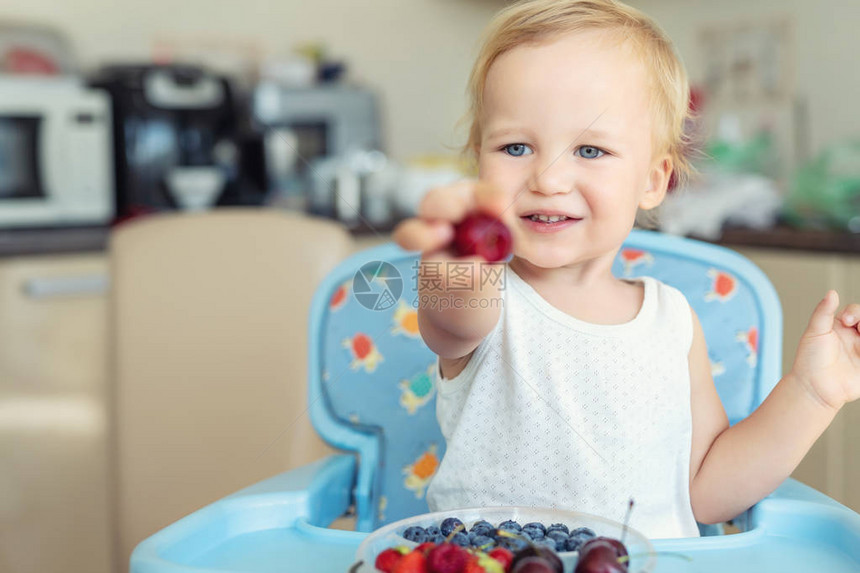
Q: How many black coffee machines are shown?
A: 1